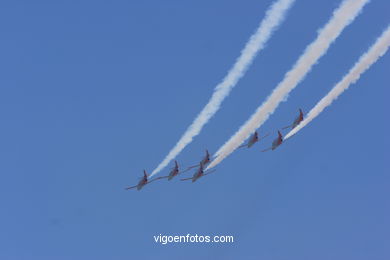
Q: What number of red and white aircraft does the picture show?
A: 7